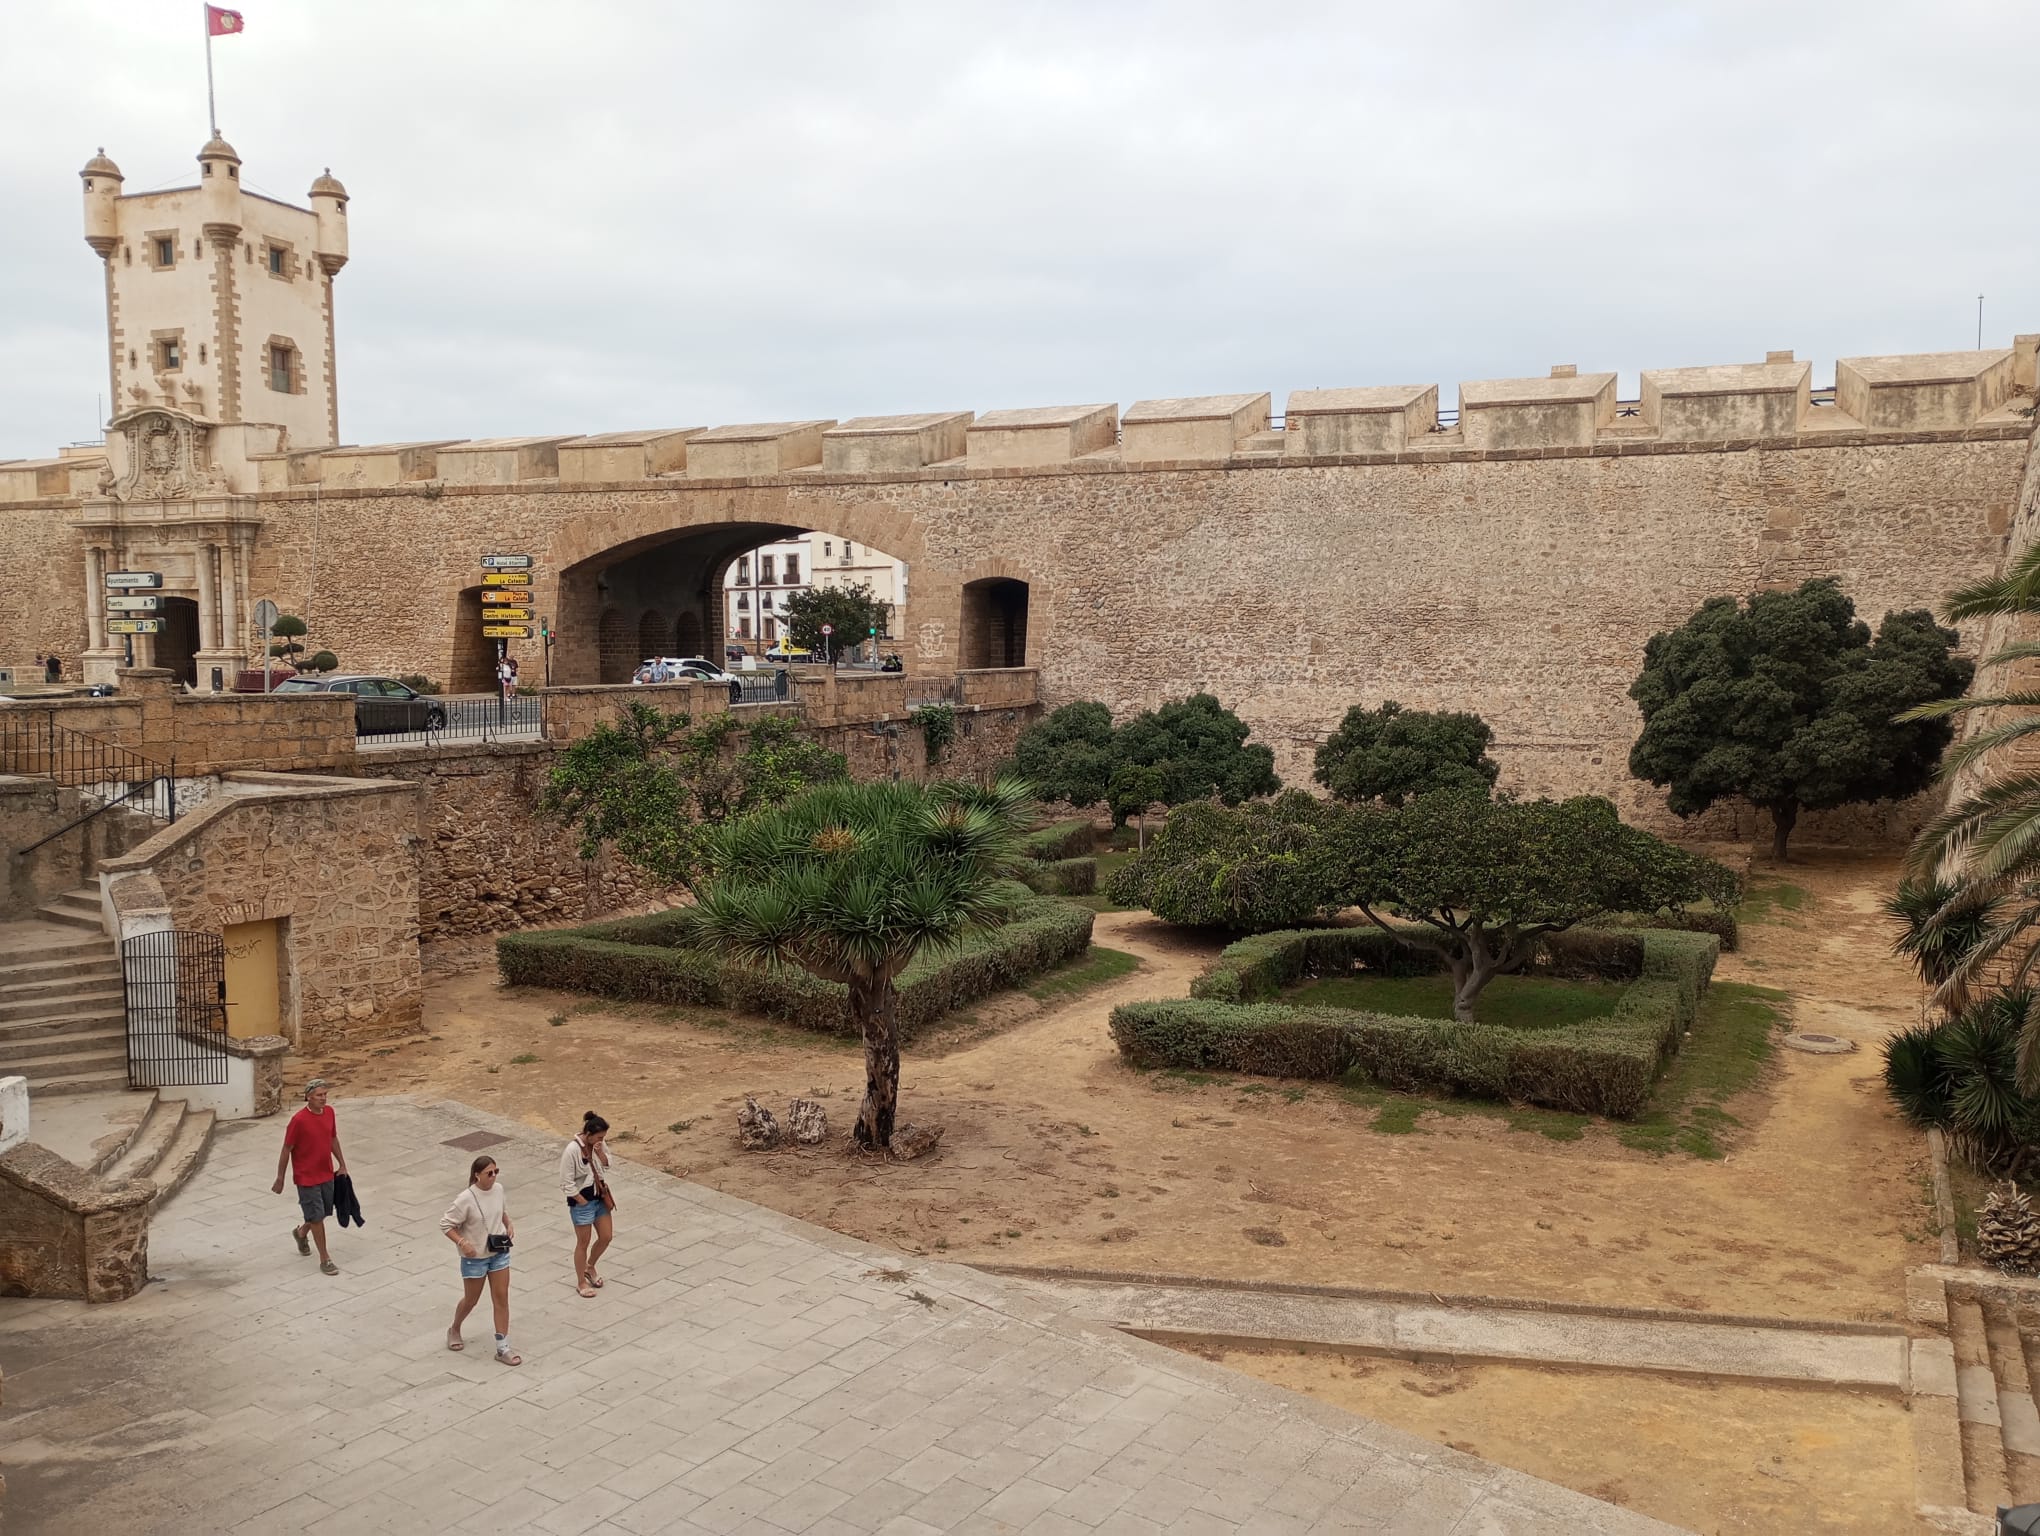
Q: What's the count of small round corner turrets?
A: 3